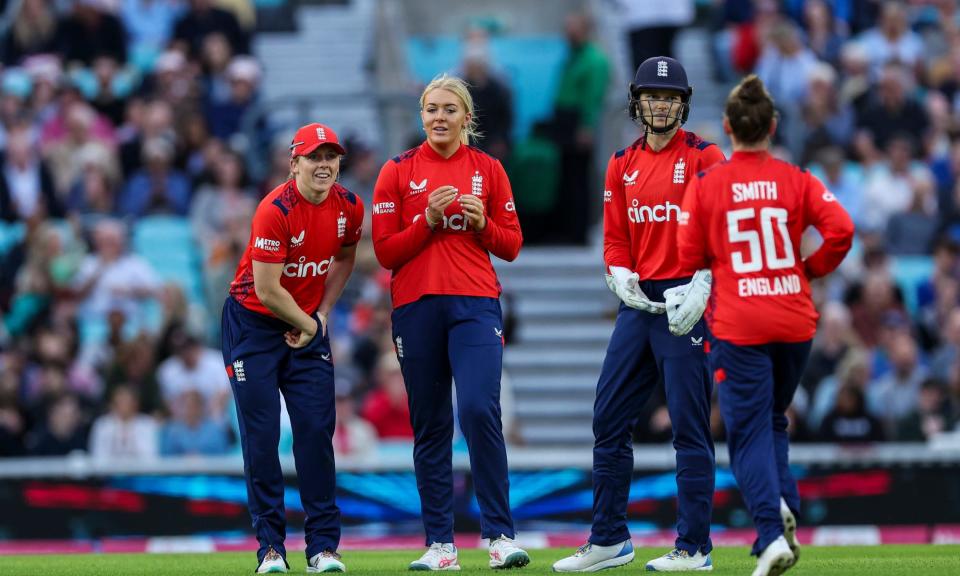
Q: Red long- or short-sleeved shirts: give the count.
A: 4